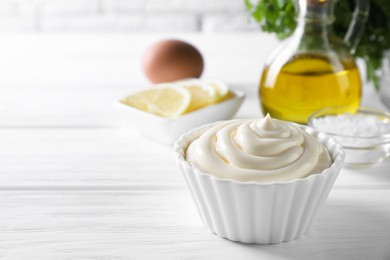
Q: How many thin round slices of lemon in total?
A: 3